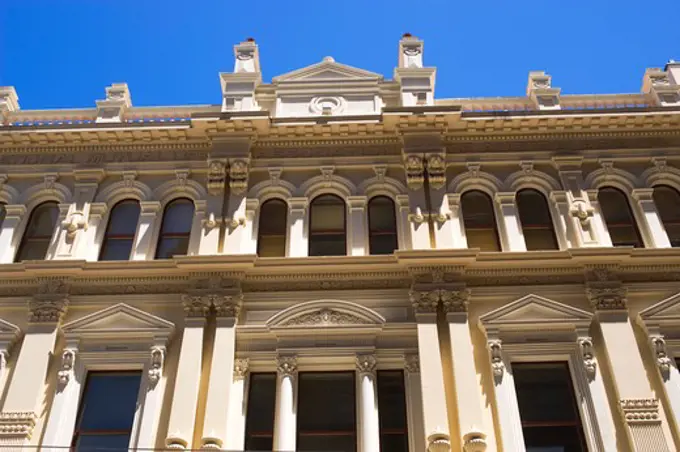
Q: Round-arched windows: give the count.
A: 11